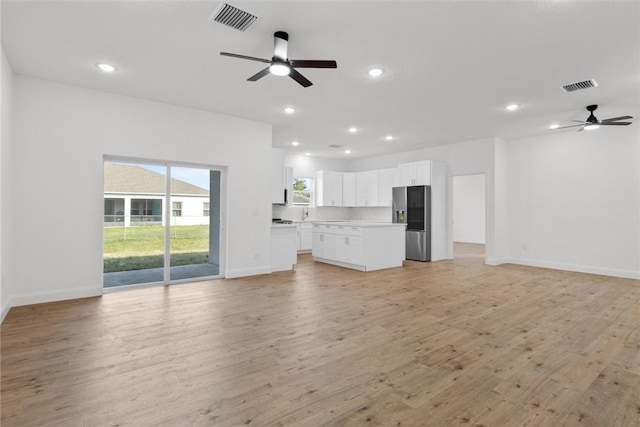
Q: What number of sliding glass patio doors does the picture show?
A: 1